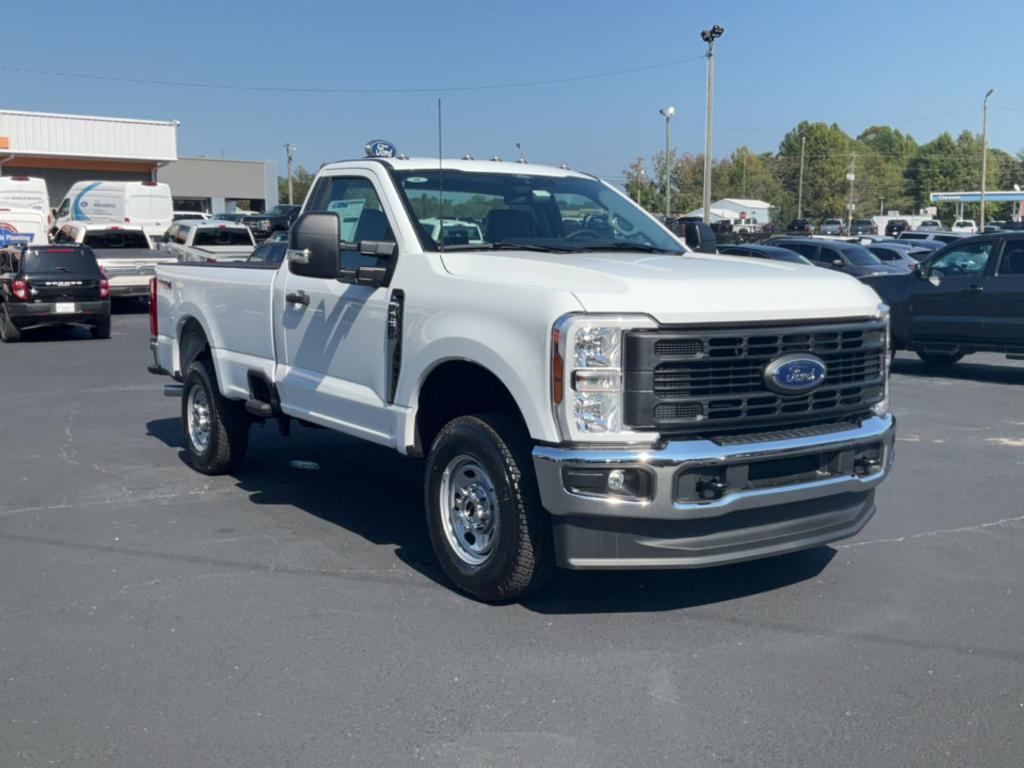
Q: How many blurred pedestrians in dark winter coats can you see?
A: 0